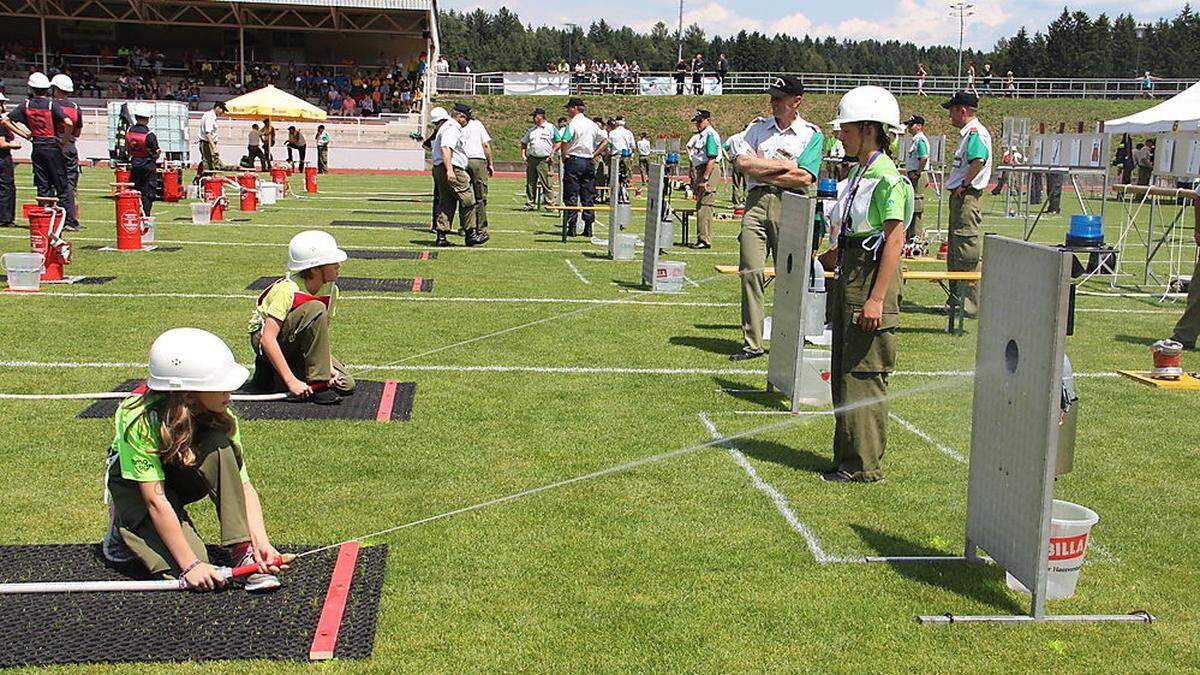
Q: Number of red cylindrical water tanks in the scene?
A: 8